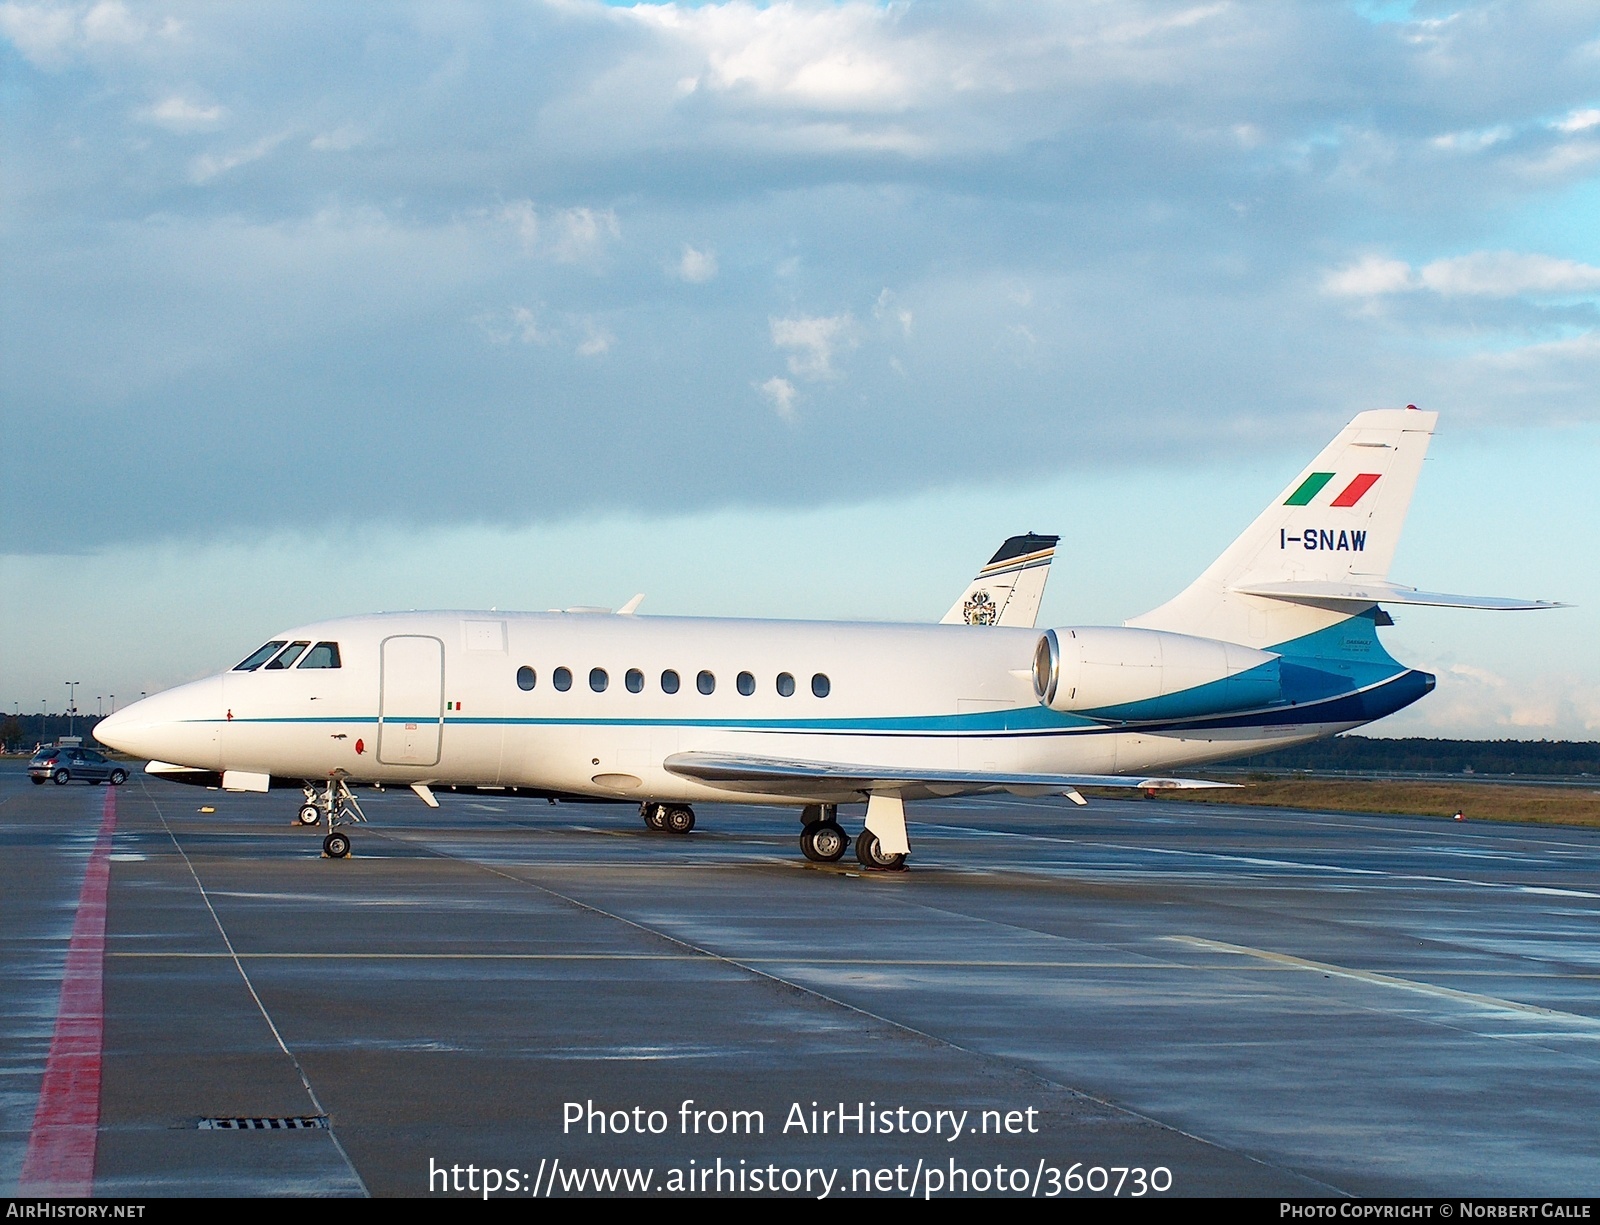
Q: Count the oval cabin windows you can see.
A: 9